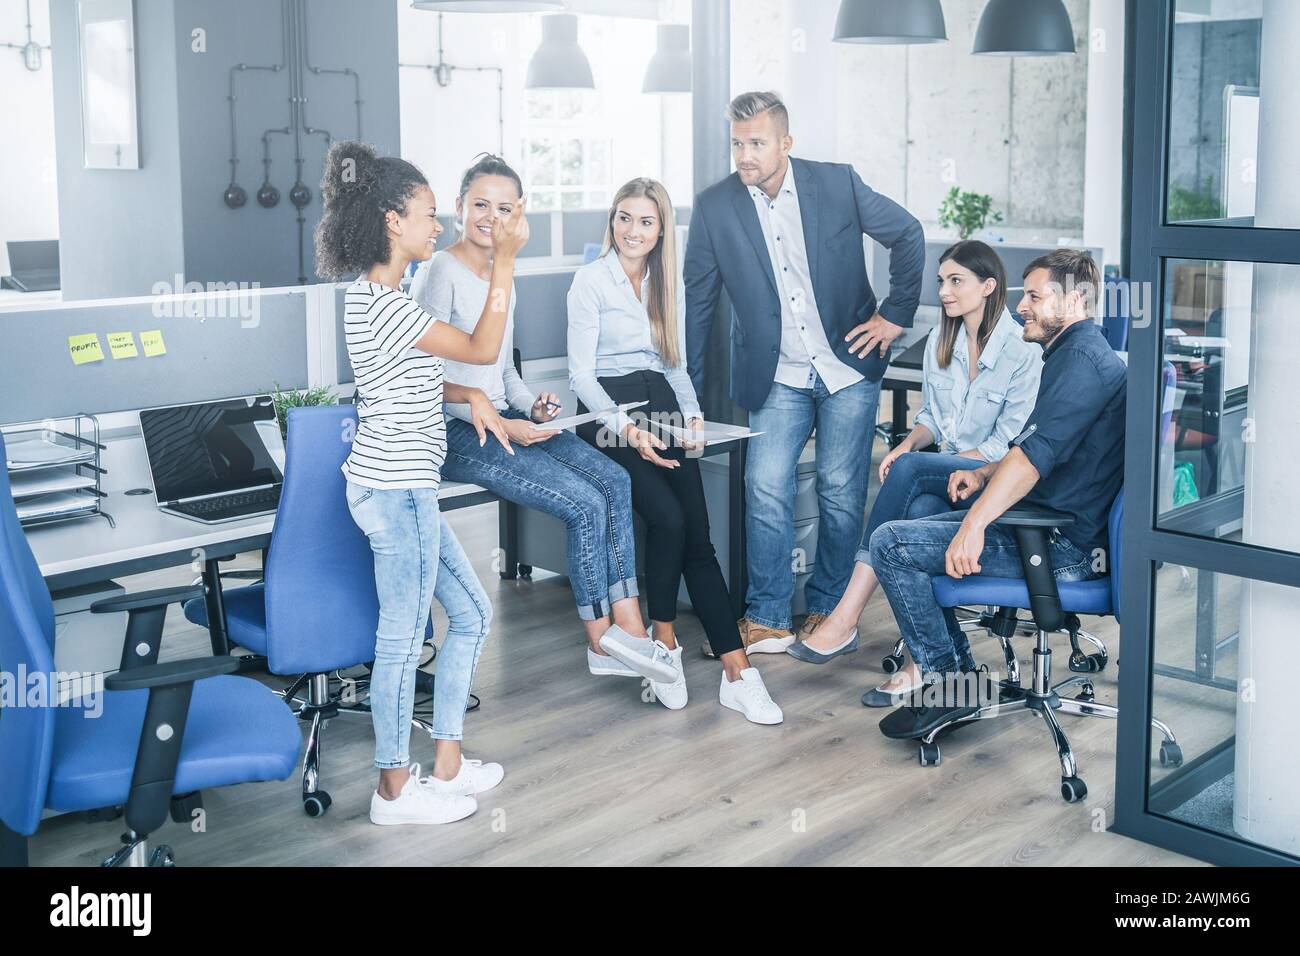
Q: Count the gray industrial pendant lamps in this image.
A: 5